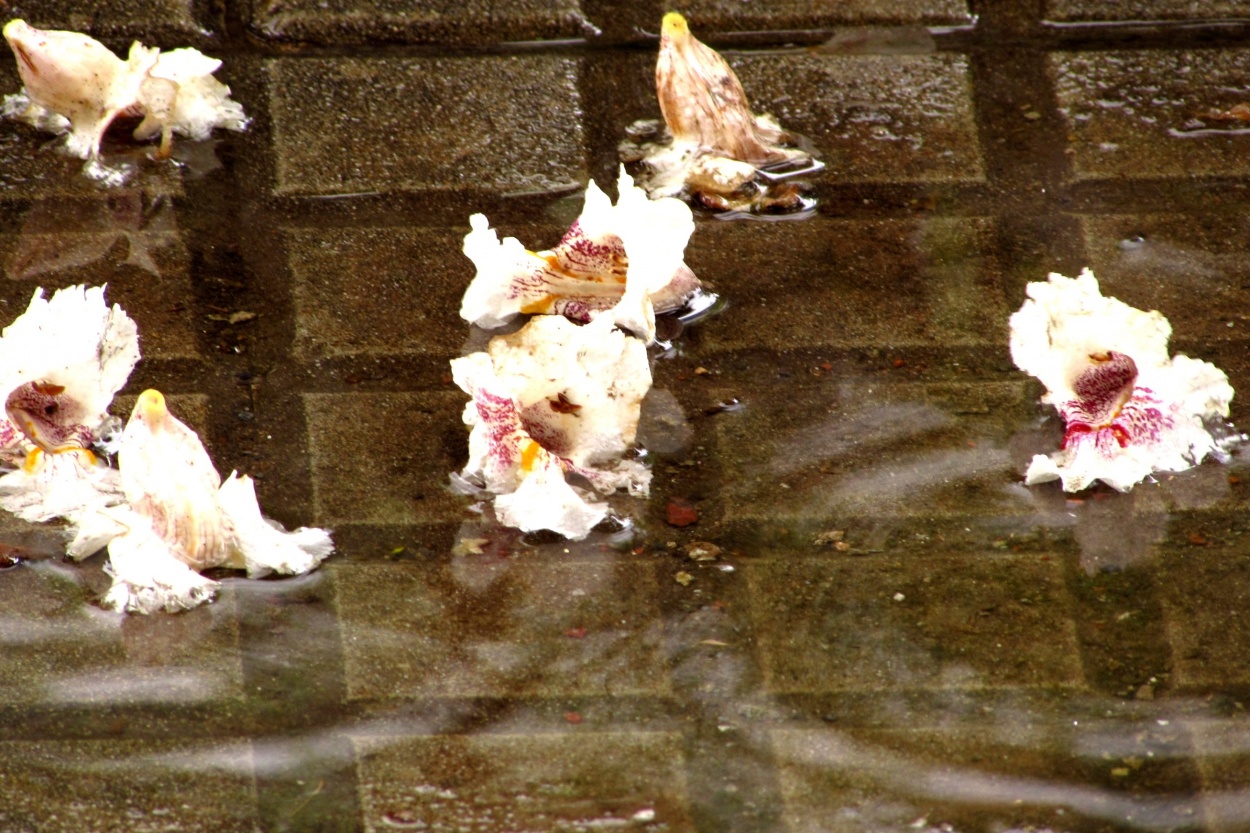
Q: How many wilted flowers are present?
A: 7